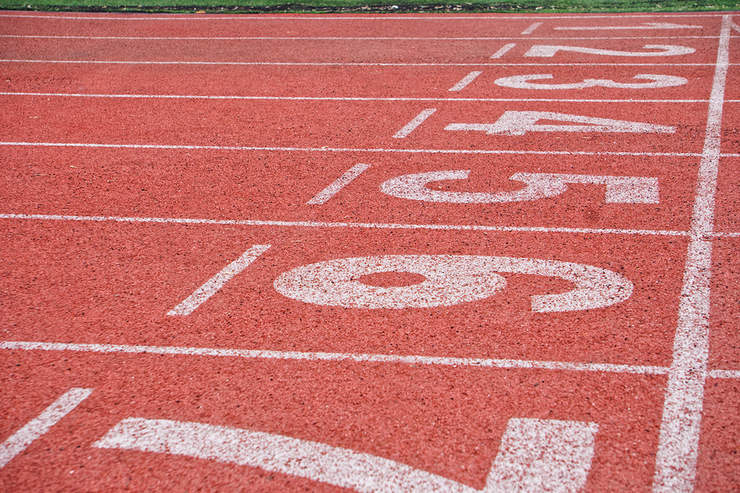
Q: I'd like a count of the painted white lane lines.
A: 7